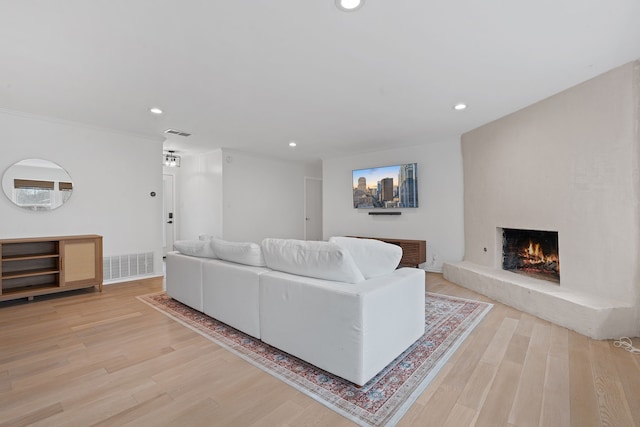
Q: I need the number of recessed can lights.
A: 4